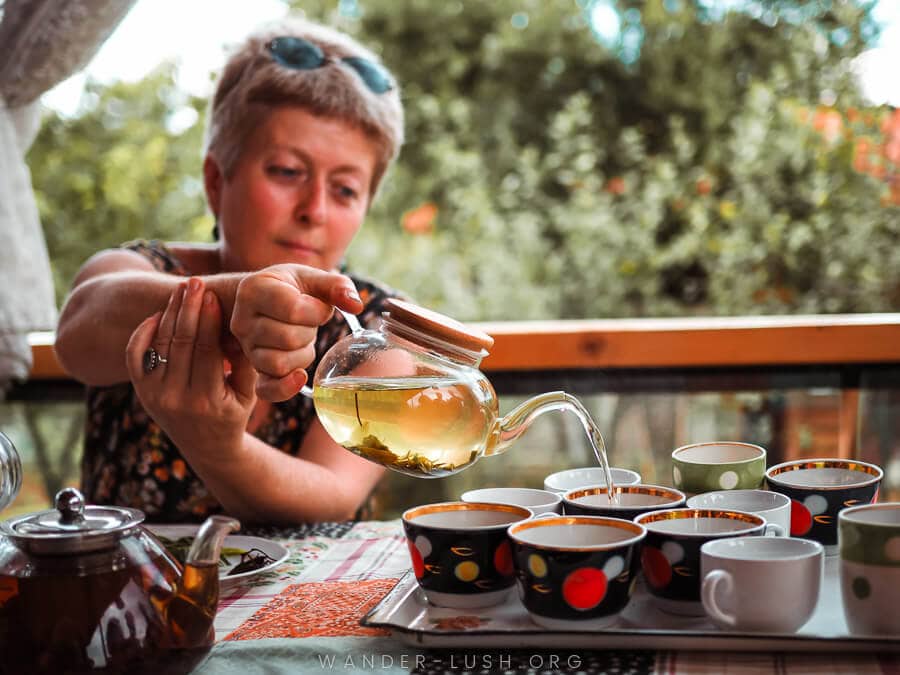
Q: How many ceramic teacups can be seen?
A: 11